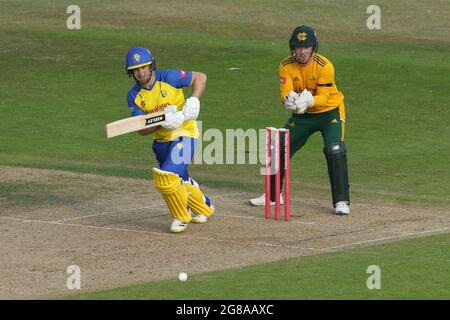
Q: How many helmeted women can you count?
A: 0